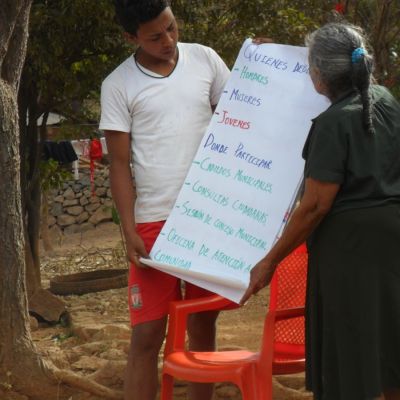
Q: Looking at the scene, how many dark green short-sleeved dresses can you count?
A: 1